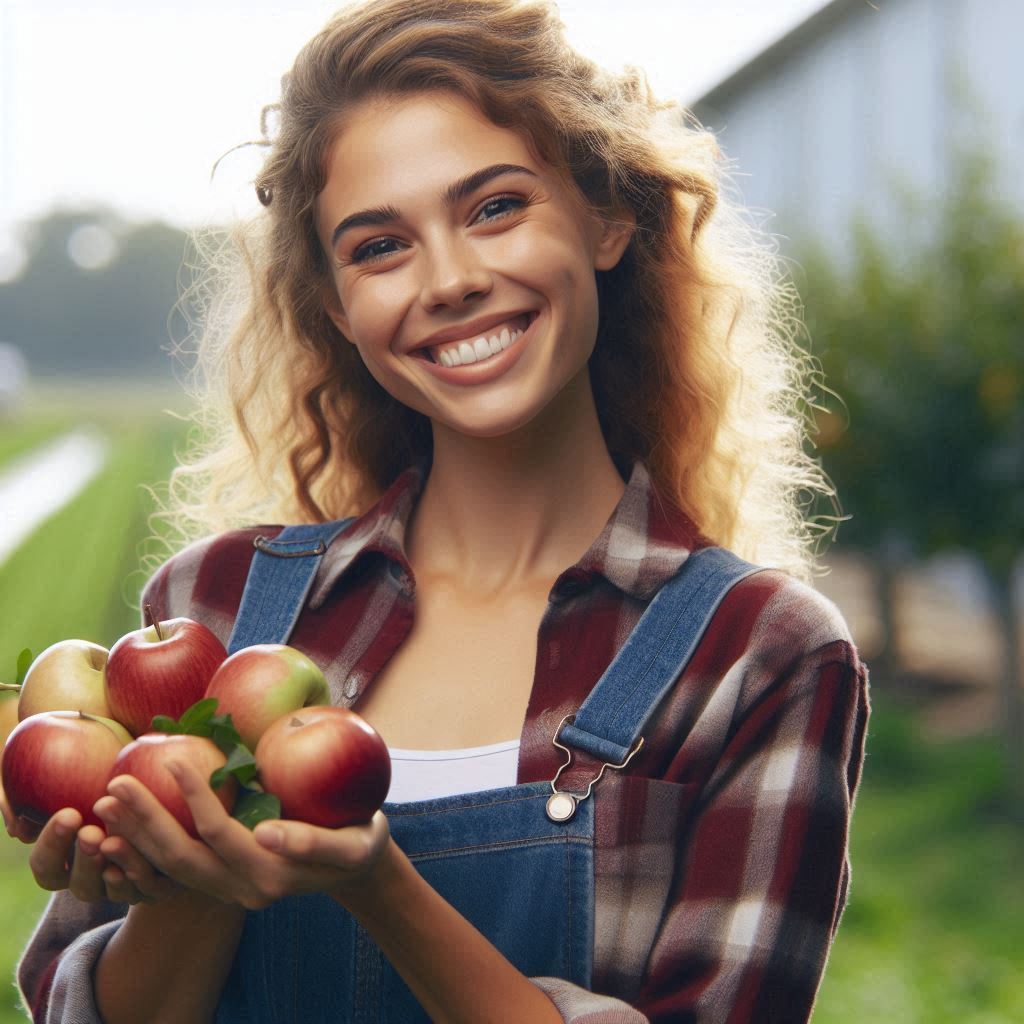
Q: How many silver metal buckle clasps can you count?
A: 1